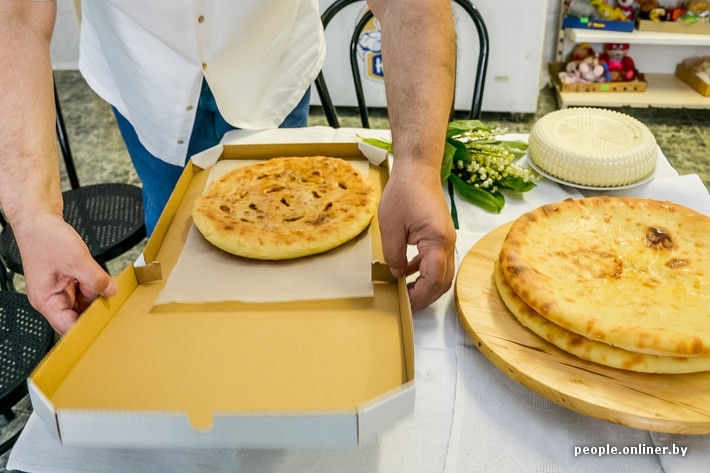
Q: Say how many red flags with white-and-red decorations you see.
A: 0